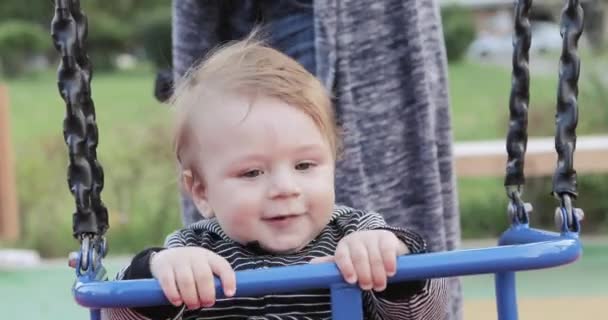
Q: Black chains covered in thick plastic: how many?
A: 4